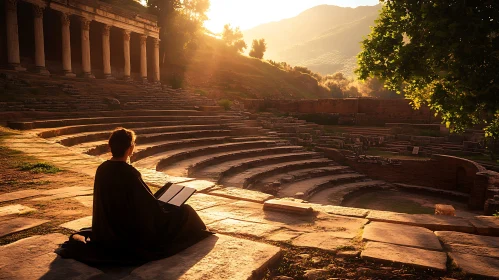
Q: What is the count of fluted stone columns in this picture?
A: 8